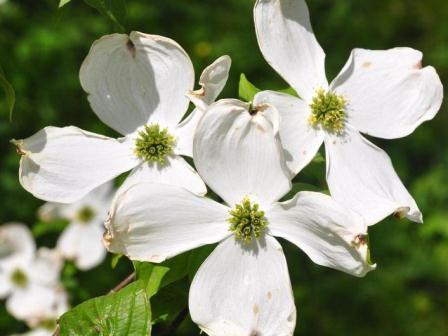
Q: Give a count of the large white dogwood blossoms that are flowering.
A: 3